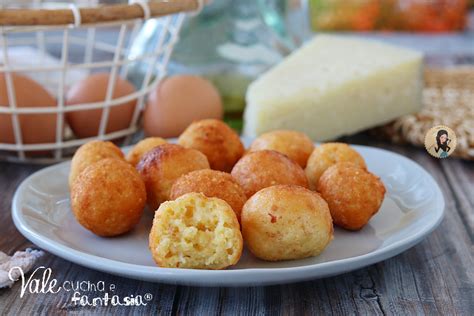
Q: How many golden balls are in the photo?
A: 12